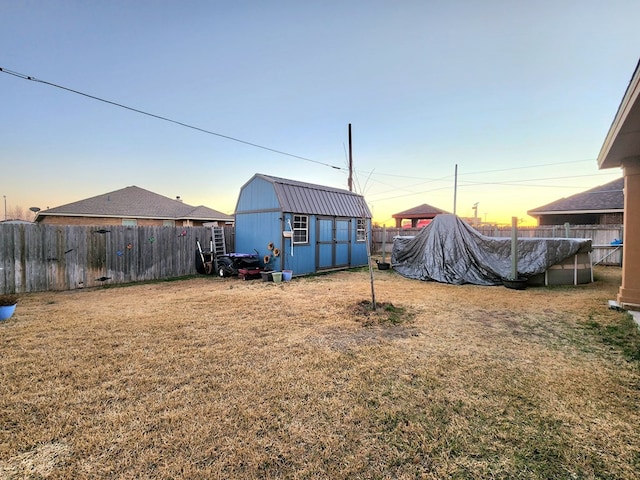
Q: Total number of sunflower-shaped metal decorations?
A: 3